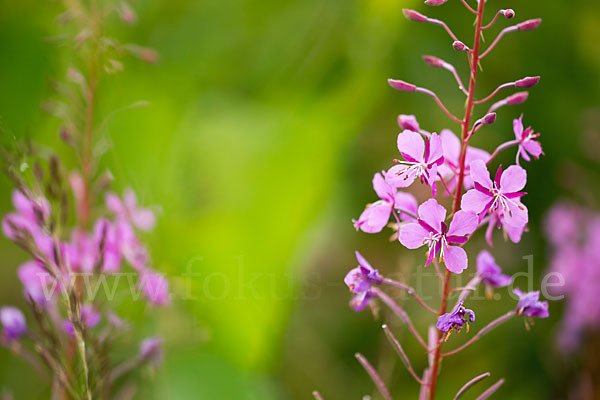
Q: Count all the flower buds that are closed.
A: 11